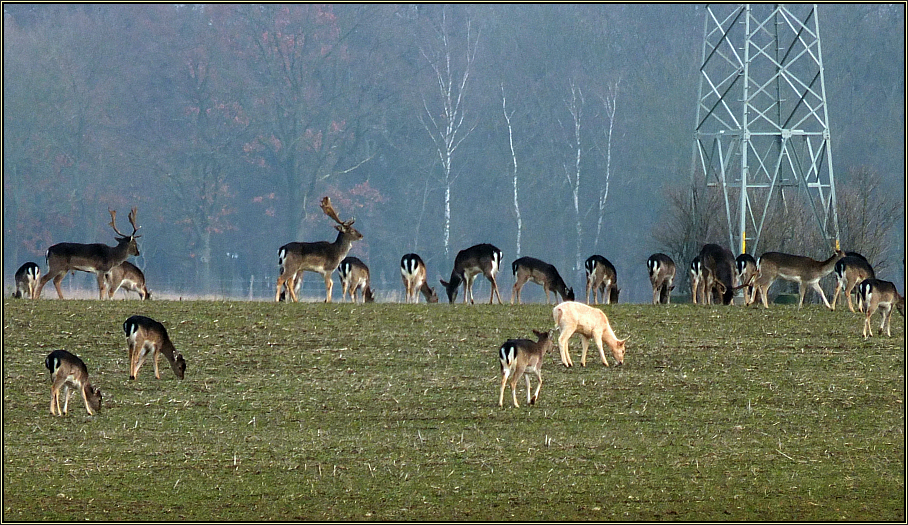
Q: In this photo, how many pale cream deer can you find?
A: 1